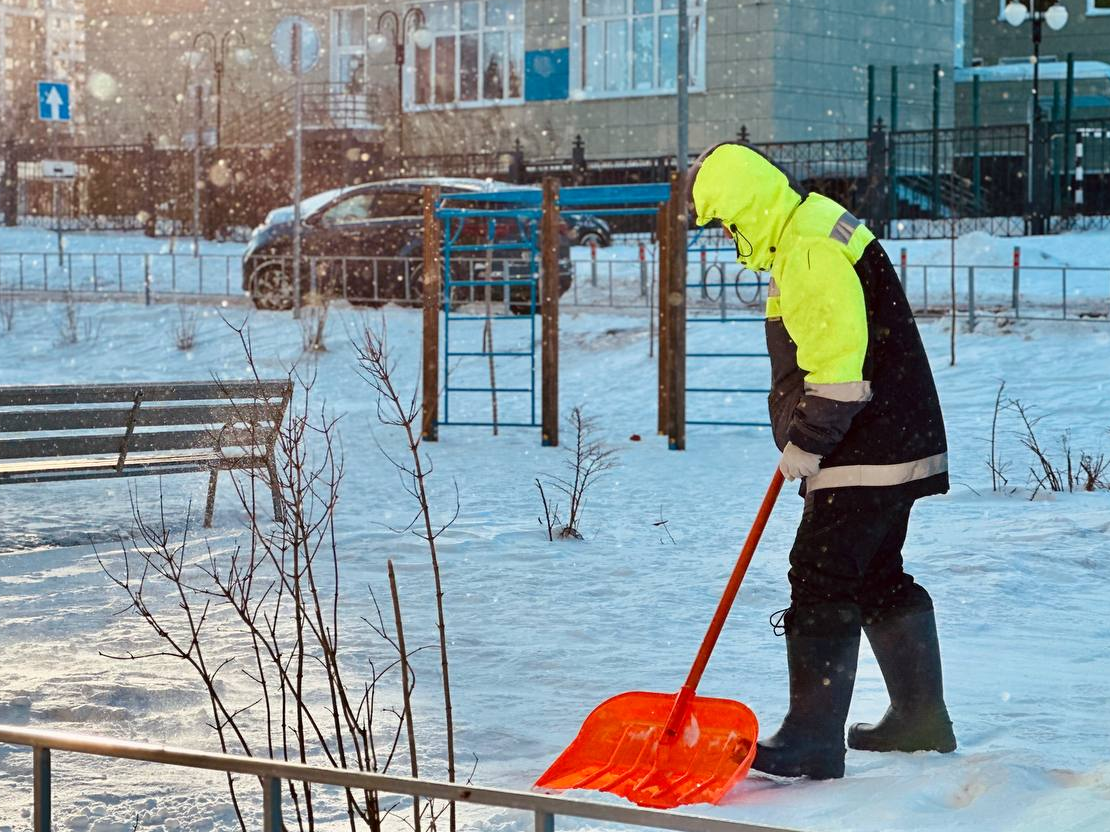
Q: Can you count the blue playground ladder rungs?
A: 12